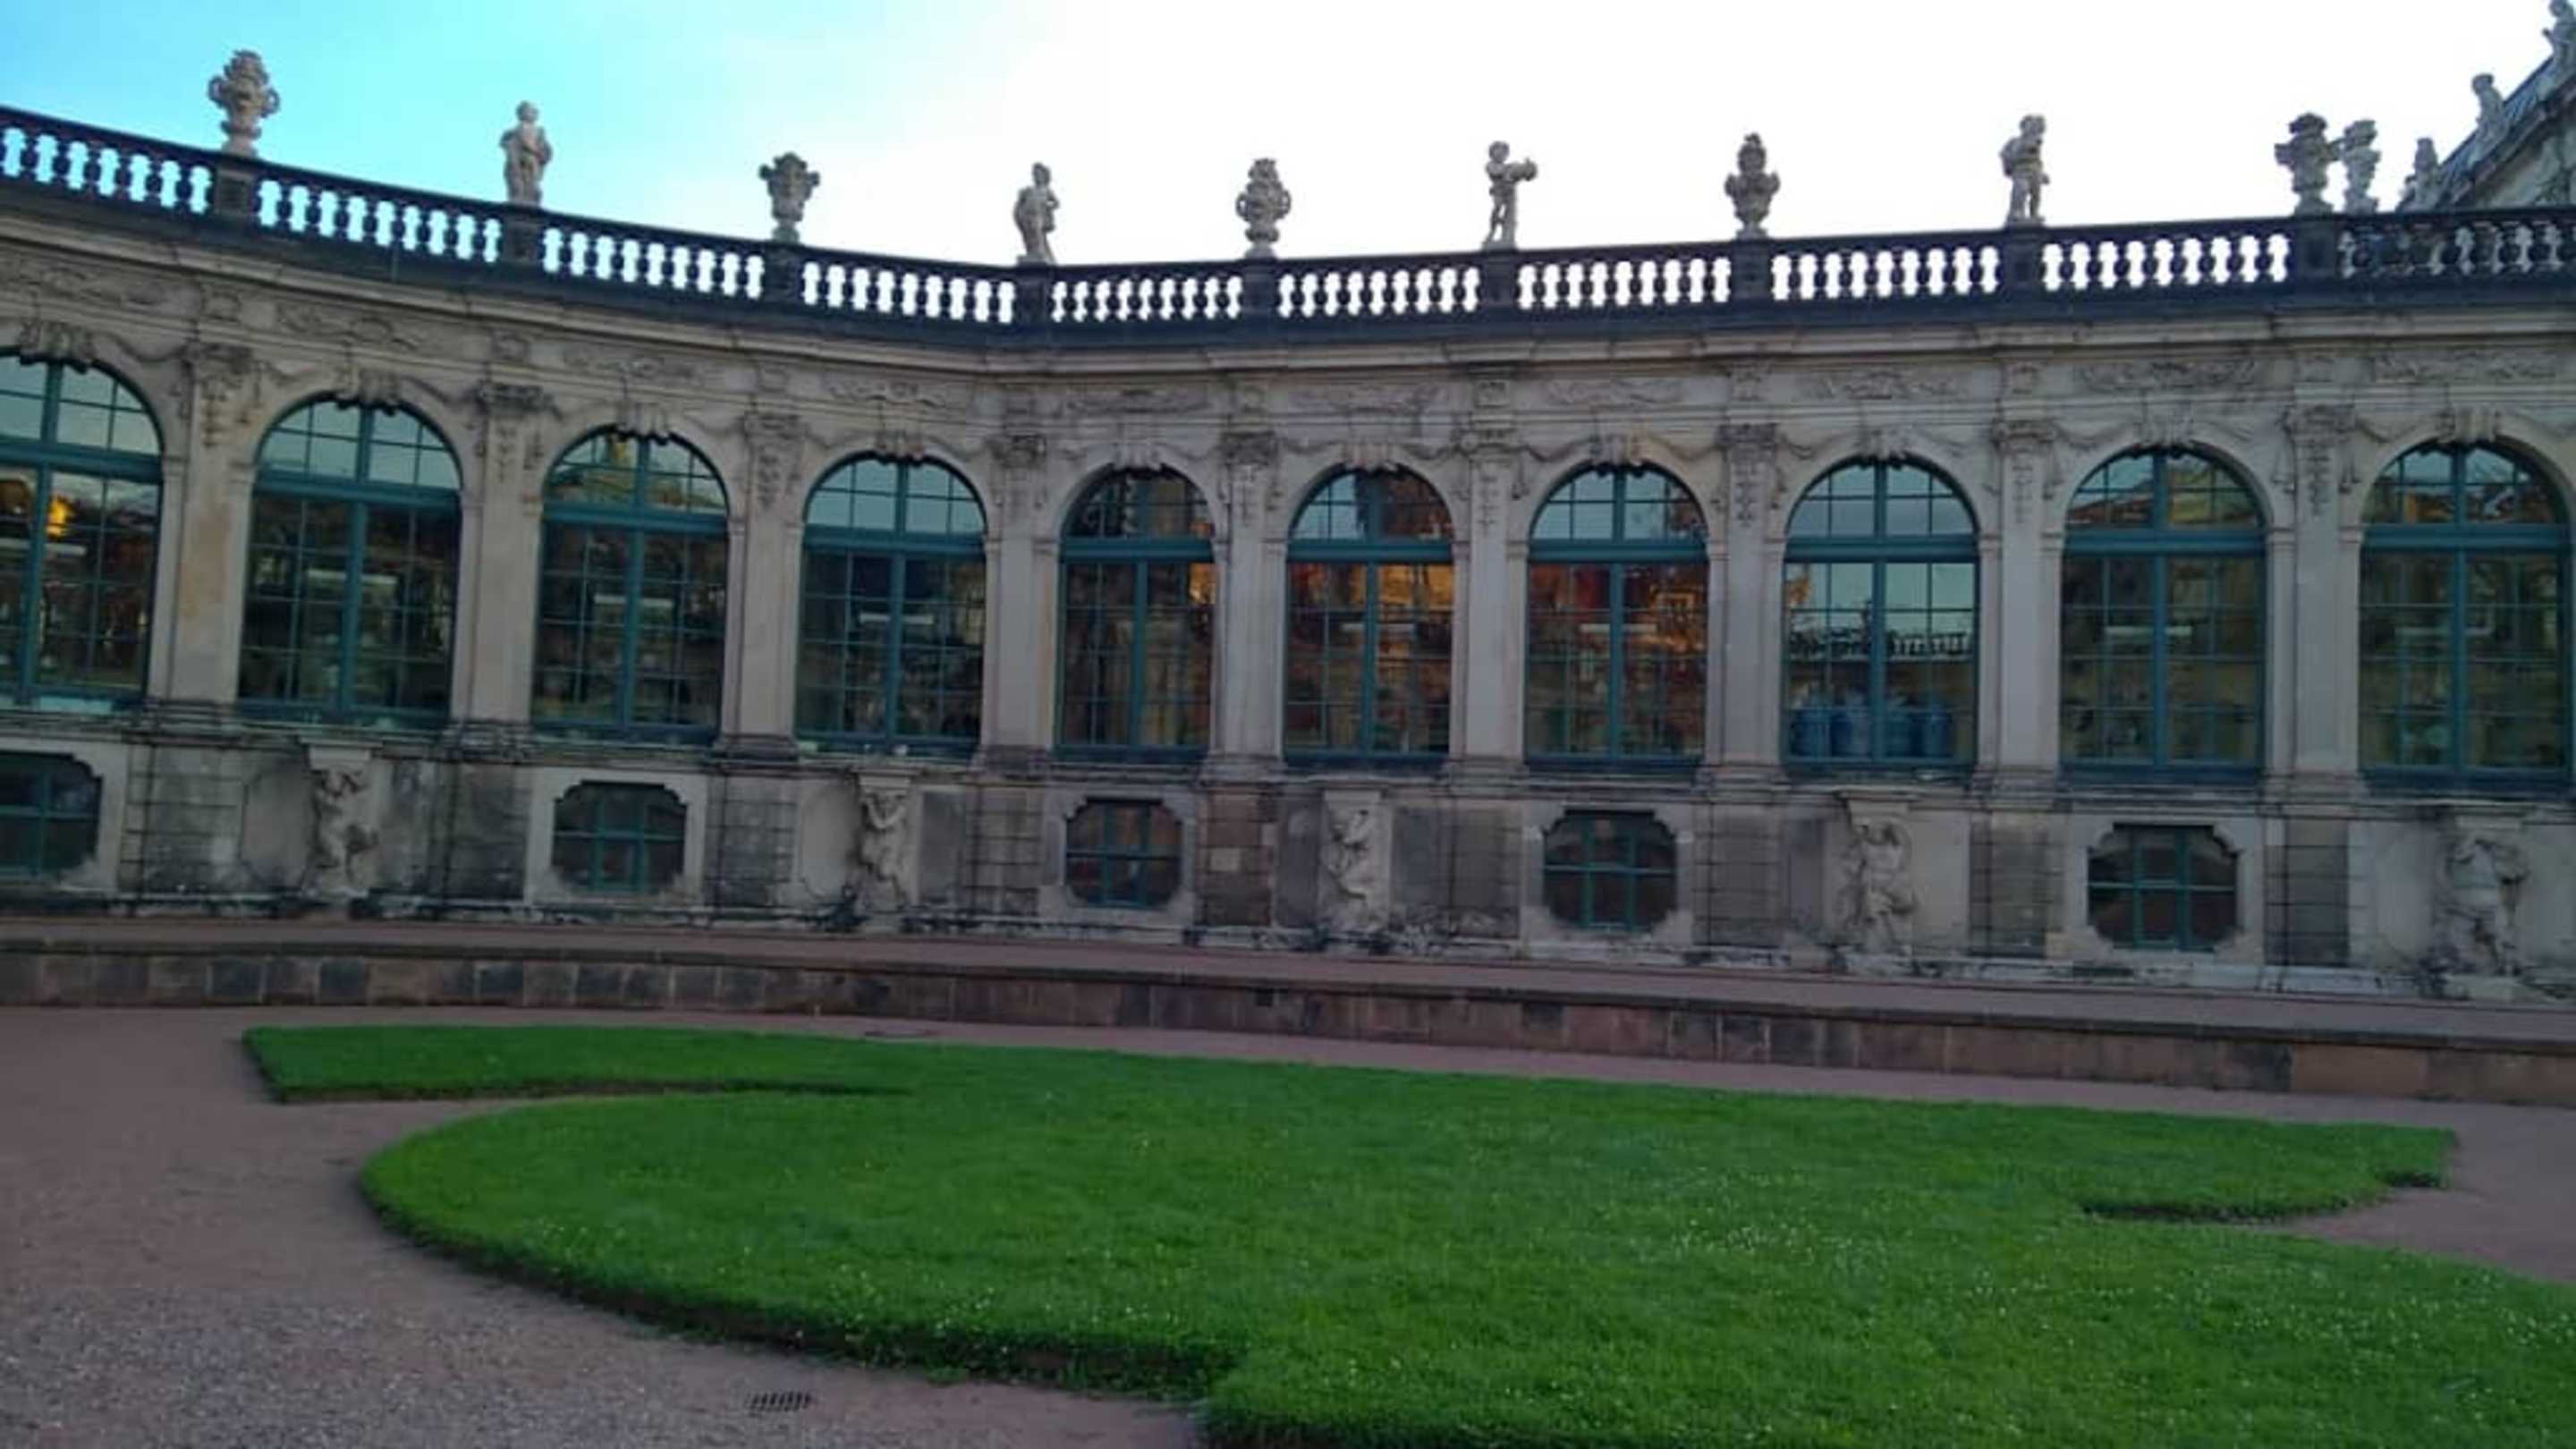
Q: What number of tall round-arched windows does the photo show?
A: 10